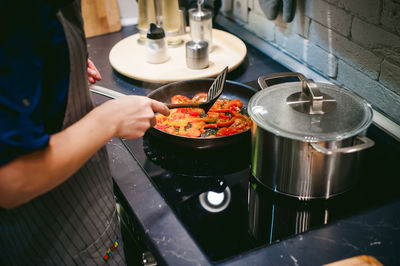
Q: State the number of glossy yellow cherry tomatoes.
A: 0